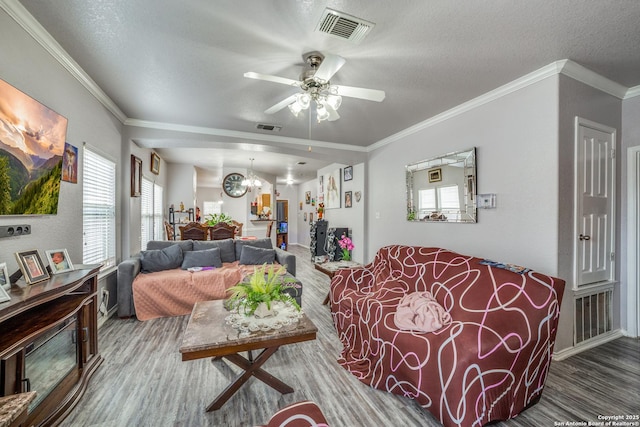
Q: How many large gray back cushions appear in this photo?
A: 3